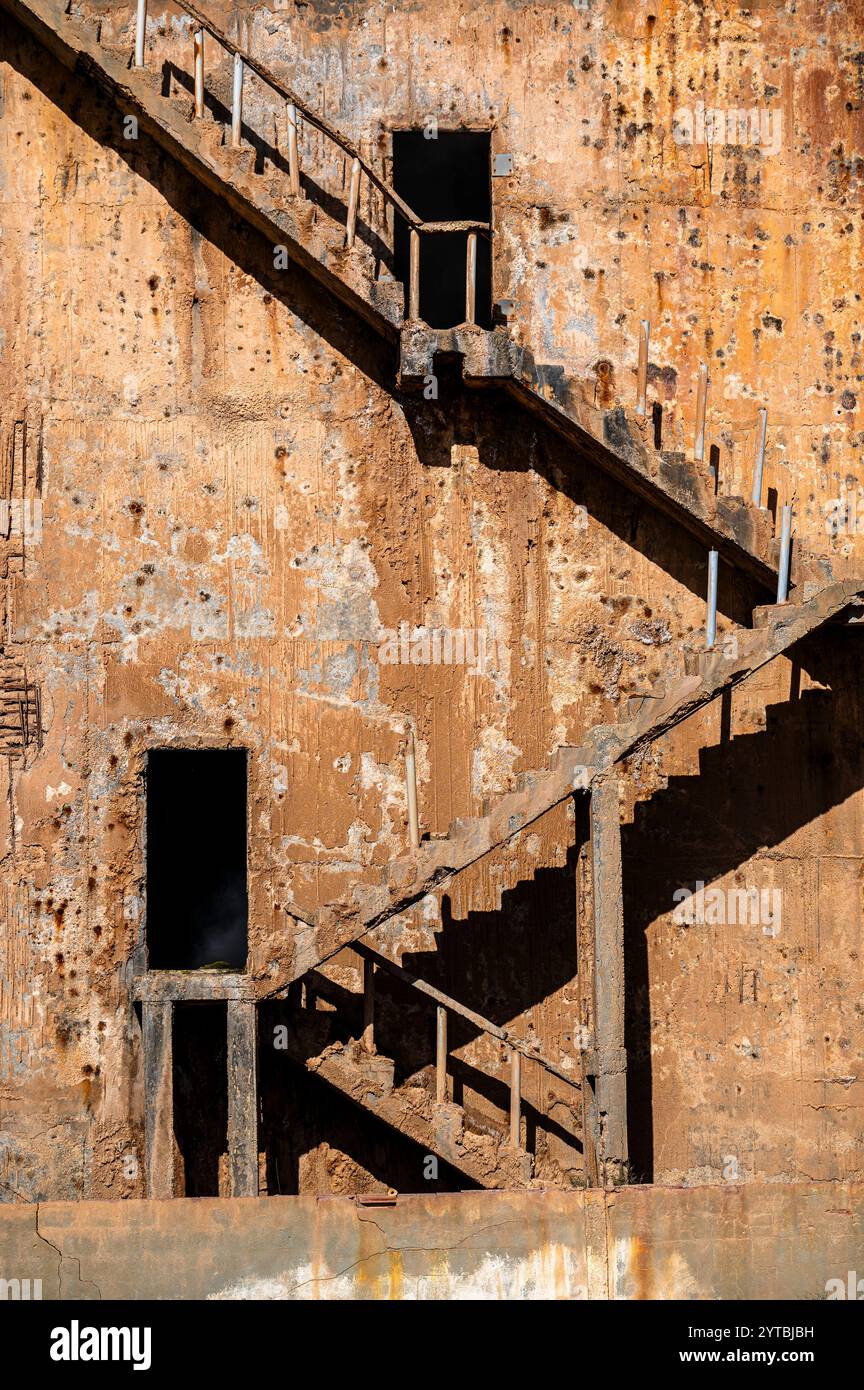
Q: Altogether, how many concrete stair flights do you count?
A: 4